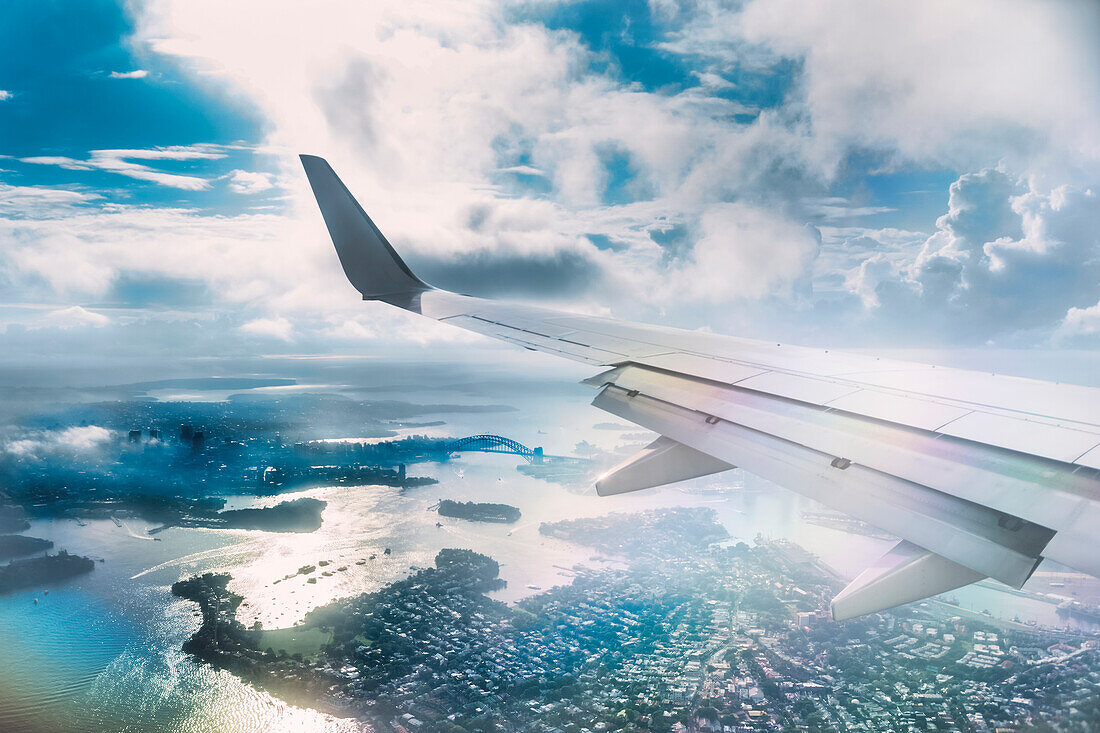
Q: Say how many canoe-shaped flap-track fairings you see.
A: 2